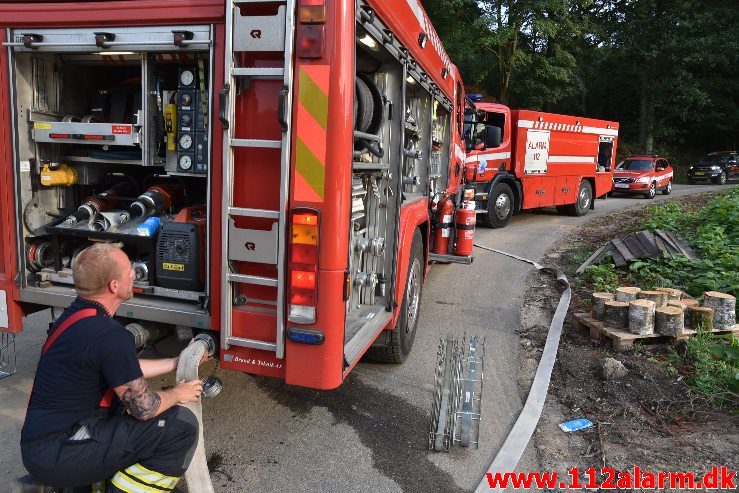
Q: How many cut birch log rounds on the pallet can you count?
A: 11